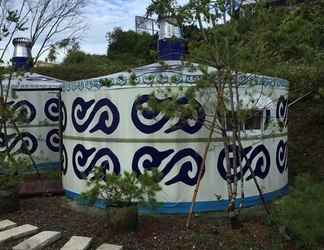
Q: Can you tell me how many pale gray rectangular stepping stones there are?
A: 5